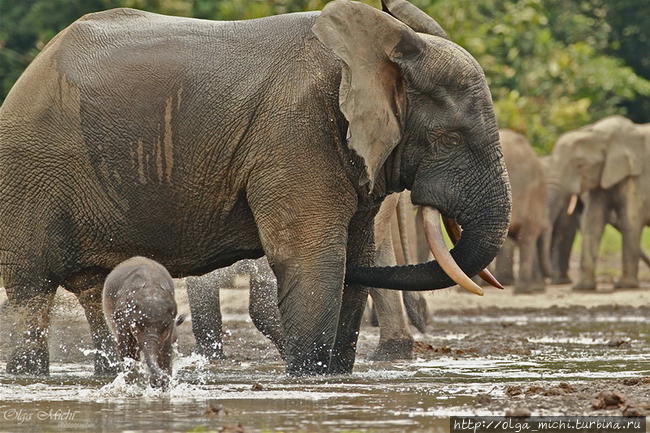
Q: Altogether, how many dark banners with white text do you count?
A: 1